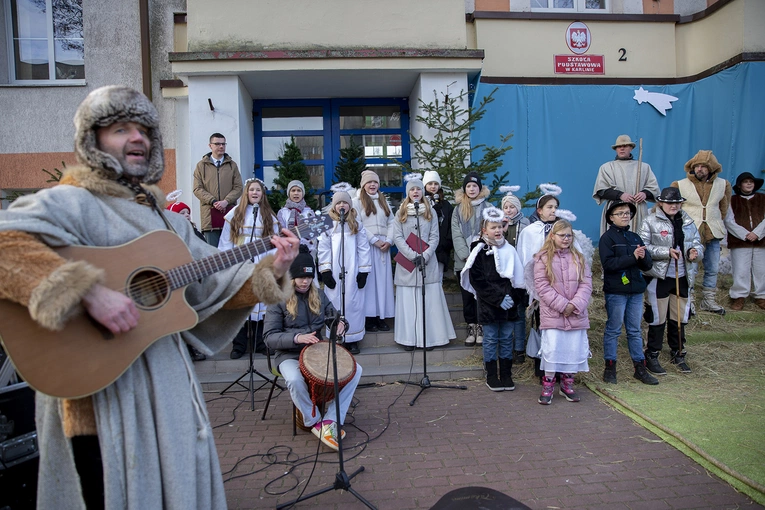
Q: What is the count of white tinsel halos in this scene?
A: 7